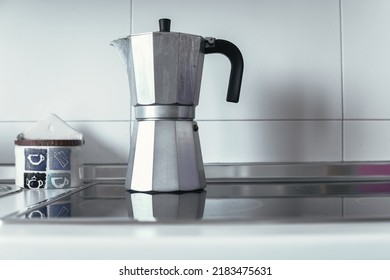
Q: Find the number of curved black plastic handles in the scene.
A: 1